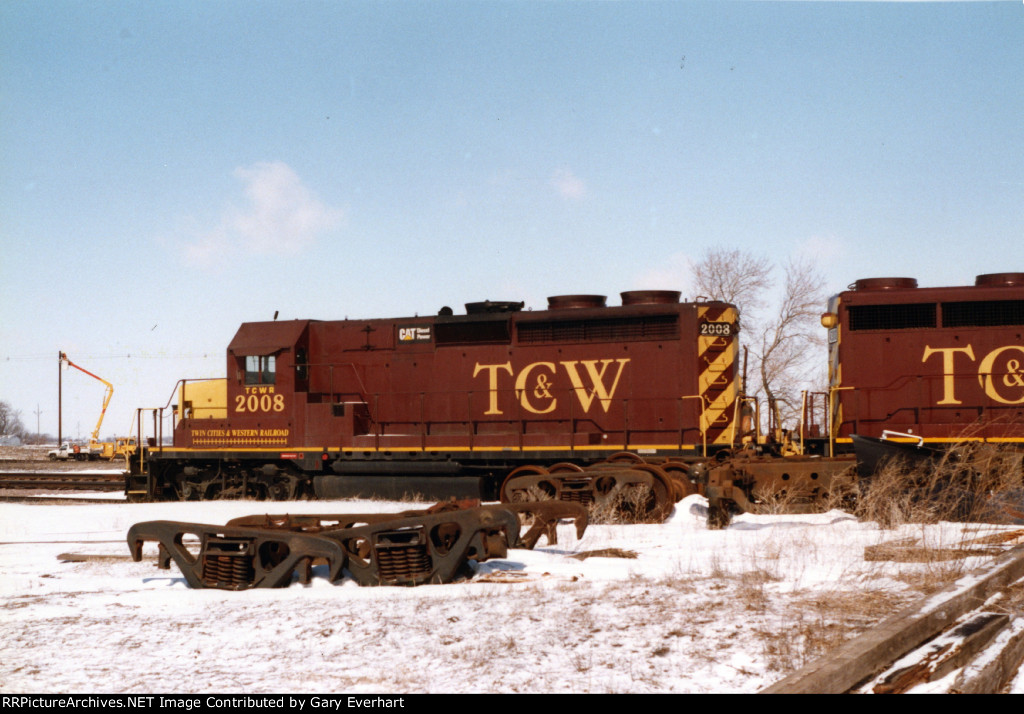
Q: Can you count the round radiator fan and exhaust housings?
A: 5